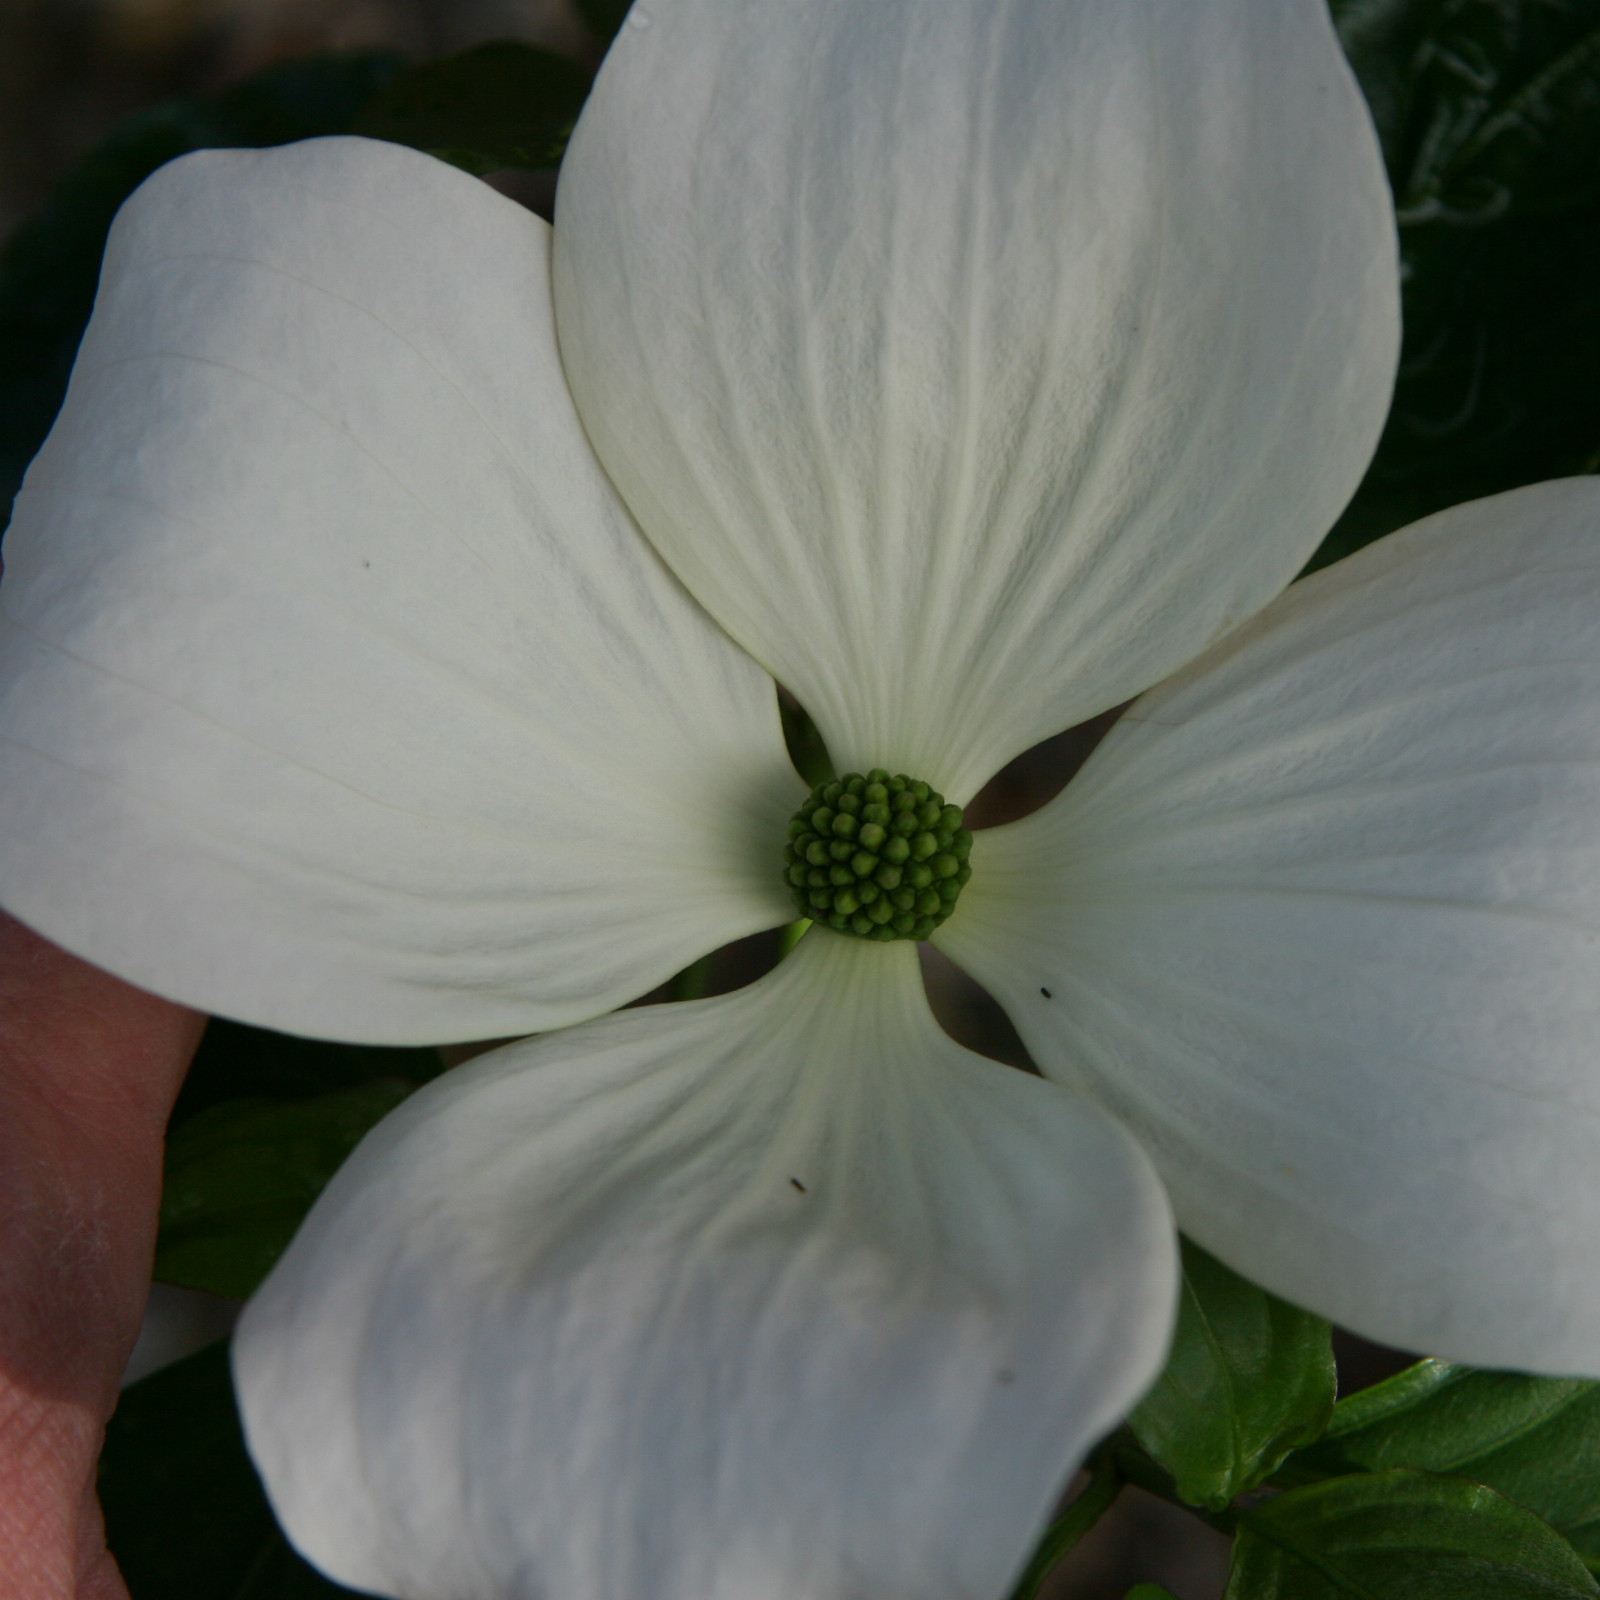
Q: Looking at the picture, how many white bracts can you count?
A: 4